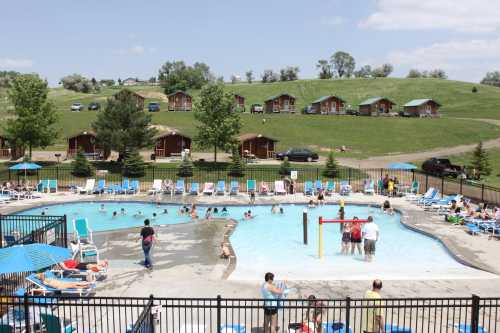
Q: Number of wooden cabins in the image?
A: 11